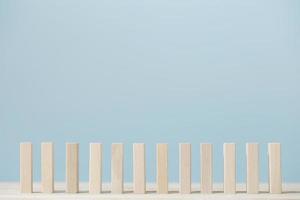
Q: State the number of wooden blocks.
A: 12